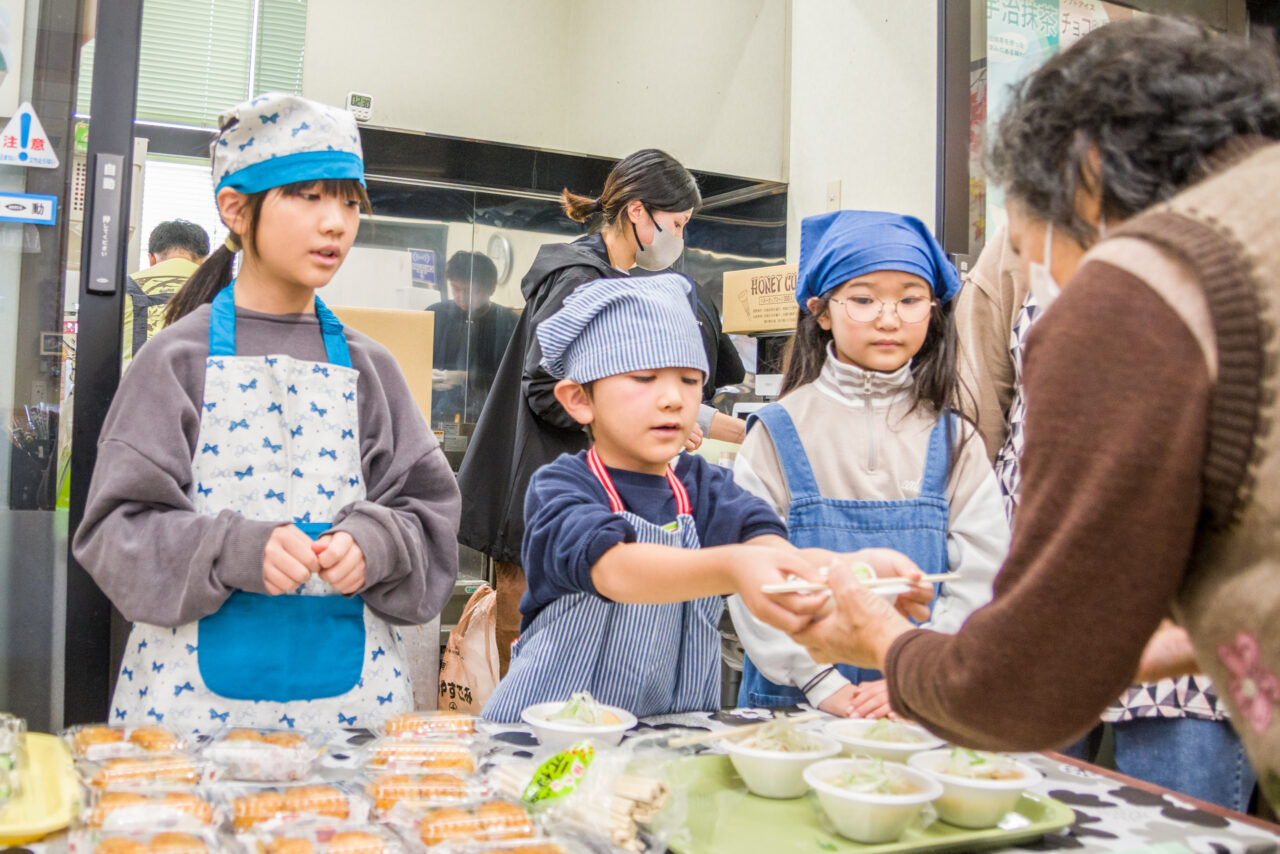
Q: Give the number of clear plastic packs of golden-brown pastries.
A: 12